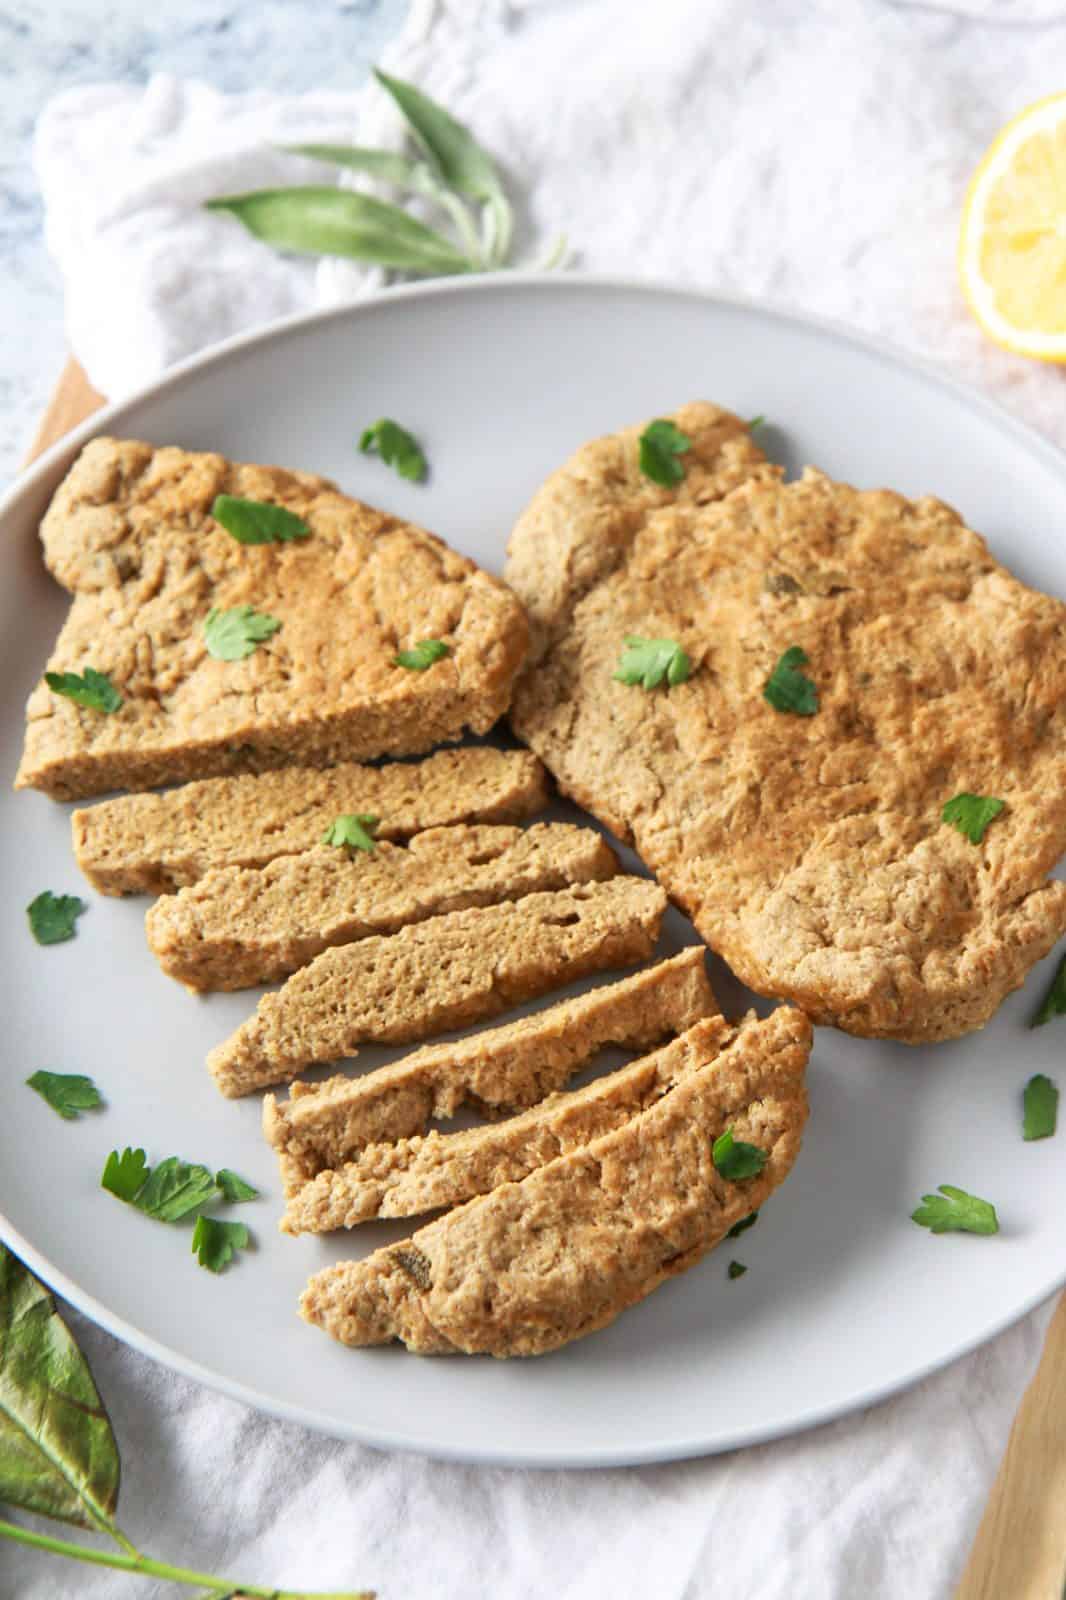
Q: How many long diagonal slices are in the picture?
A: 6